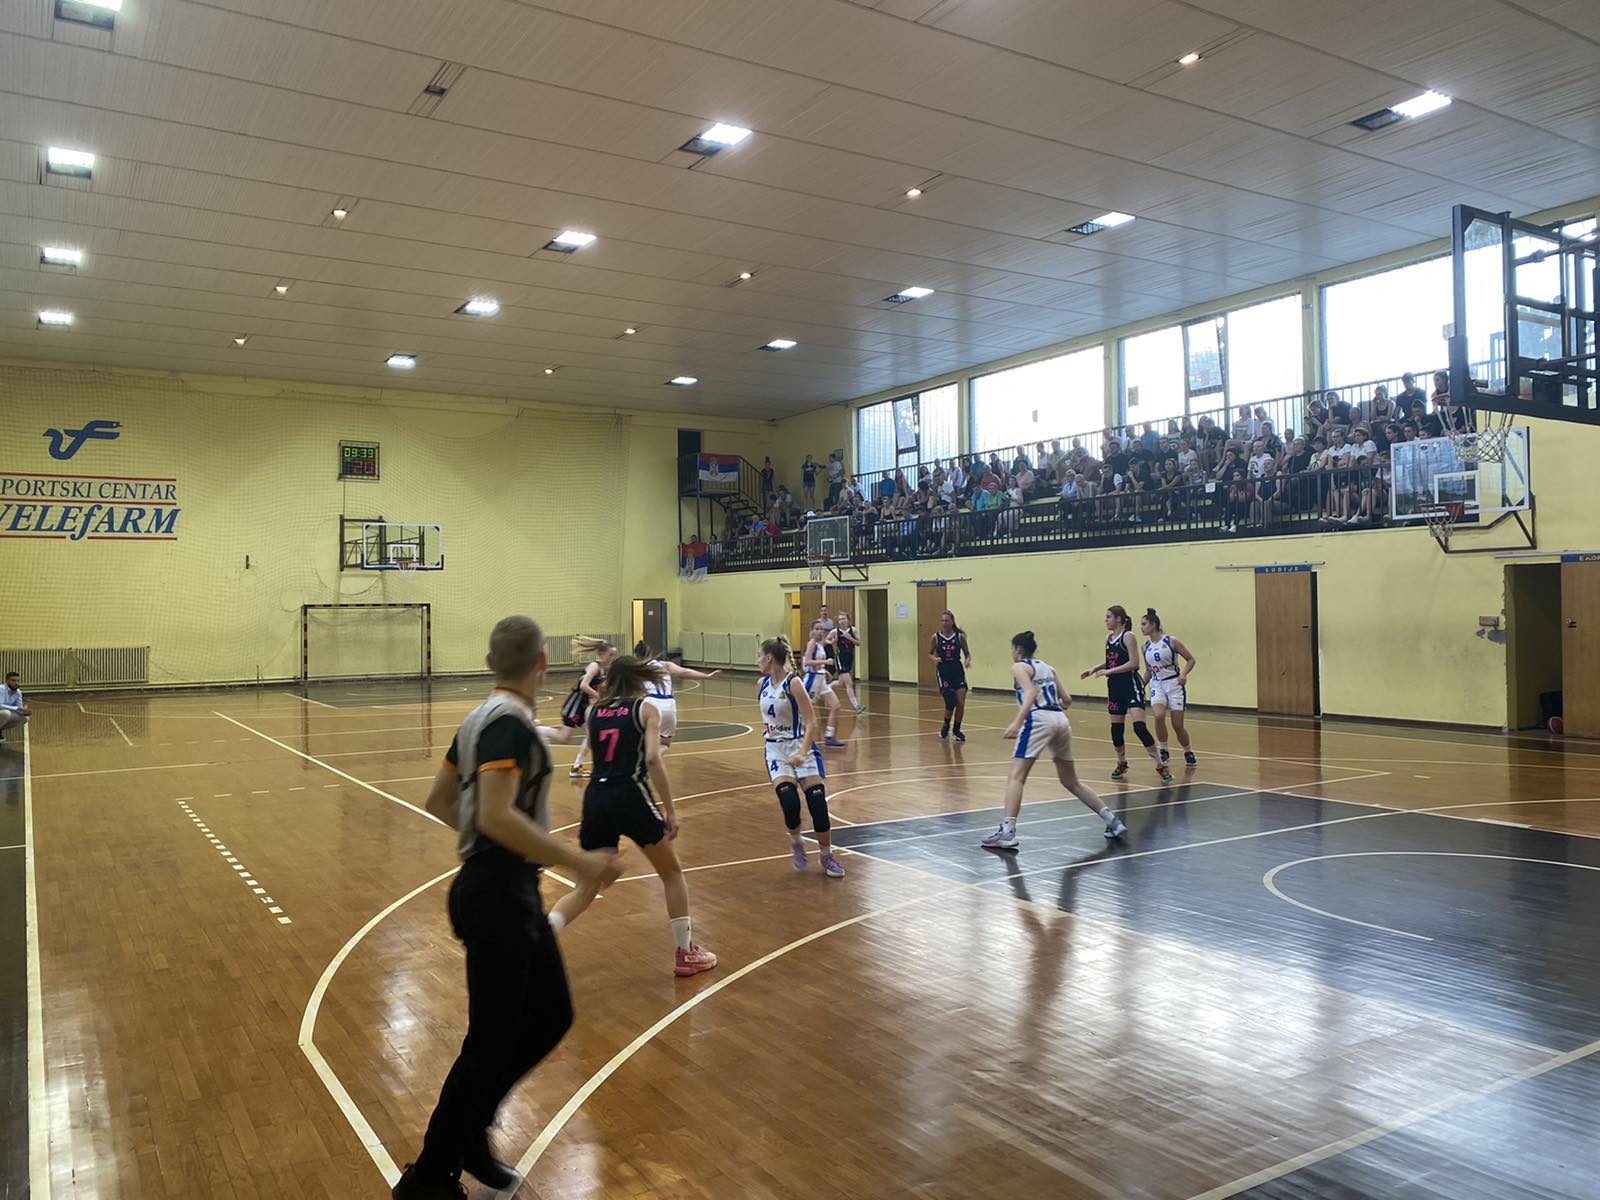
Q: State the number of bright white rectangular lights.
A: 13